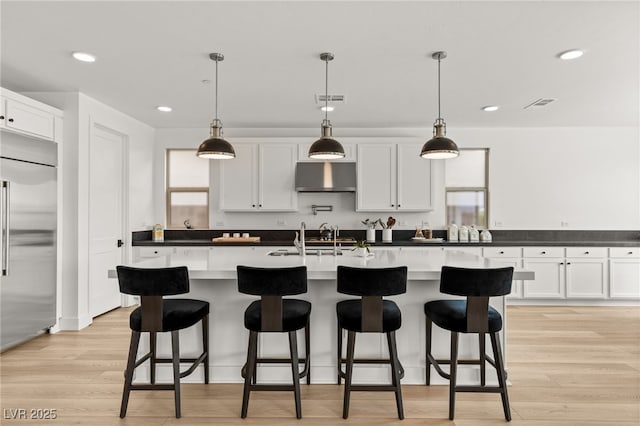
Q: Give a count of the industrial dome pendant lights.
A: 3